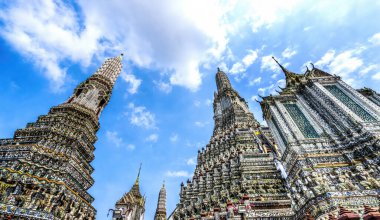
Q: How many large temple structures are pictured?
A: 3